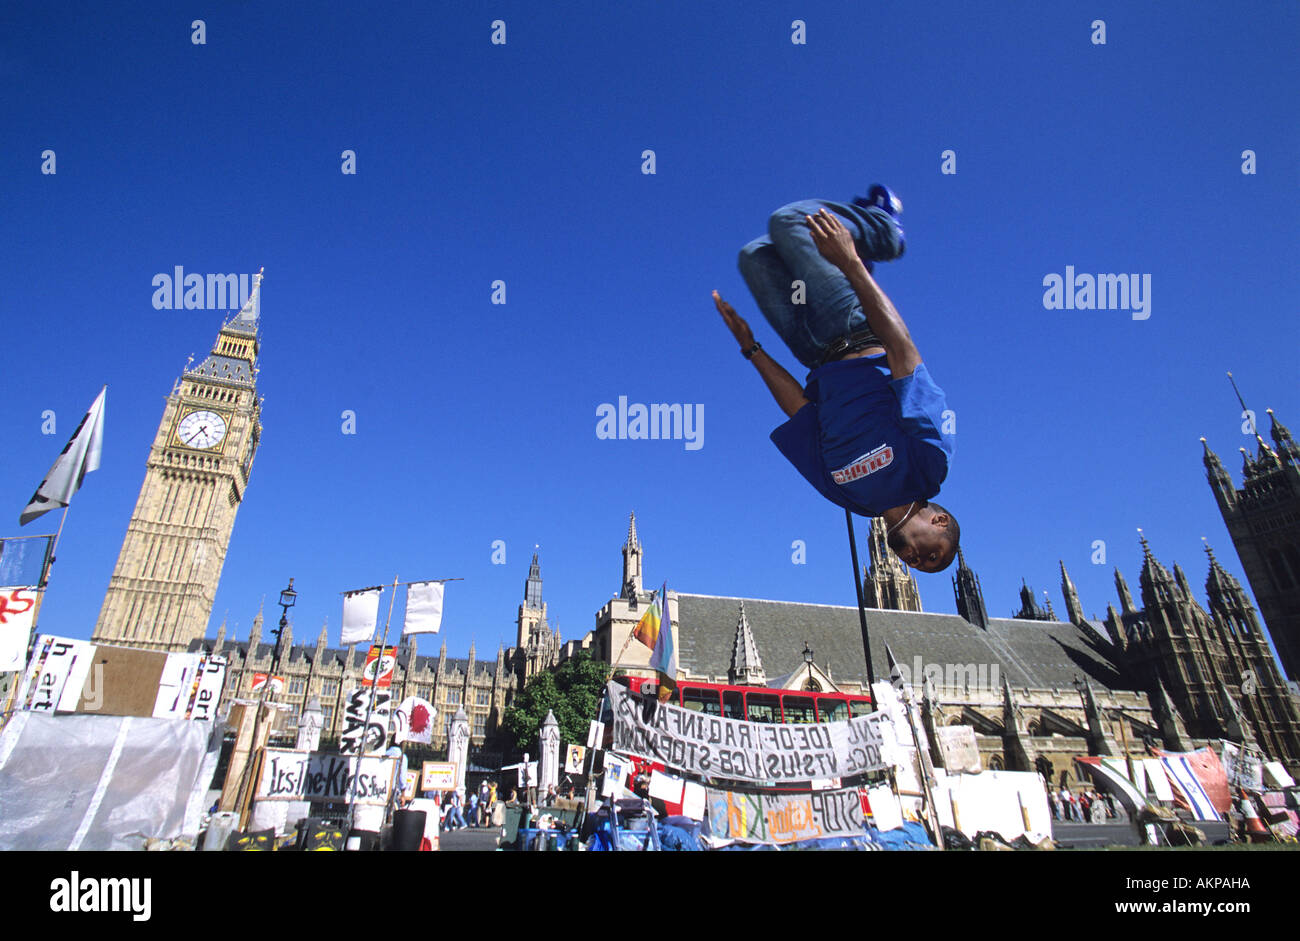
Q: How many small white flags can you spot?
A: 2